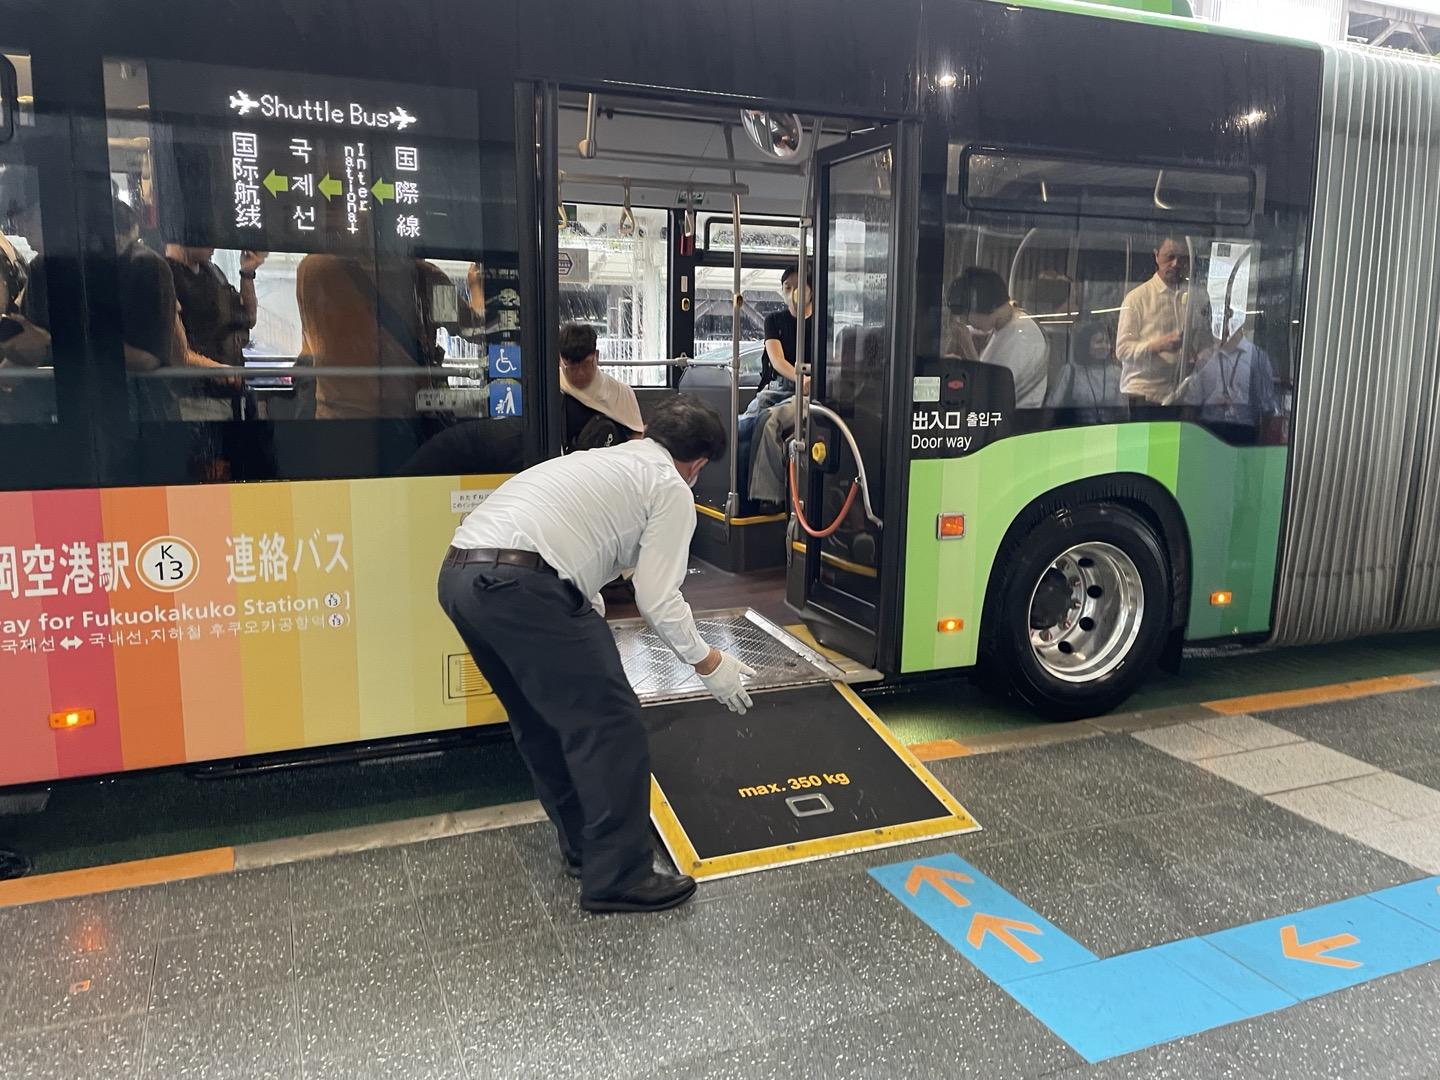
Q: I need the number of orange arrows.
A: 3